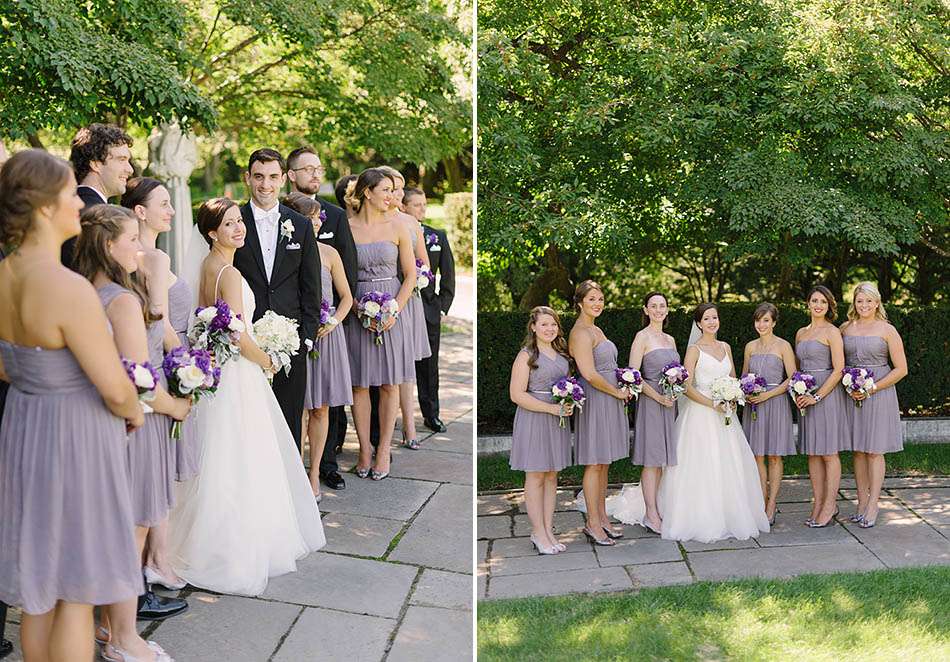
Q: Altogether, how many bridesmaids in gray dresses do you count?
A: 6